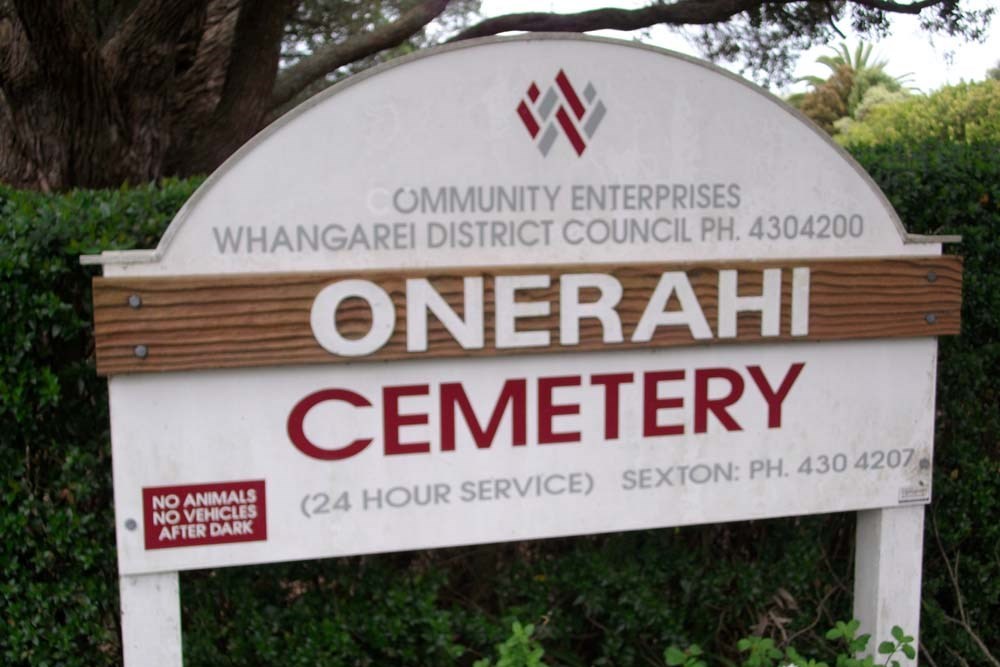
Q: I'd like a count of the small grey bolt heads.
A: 6